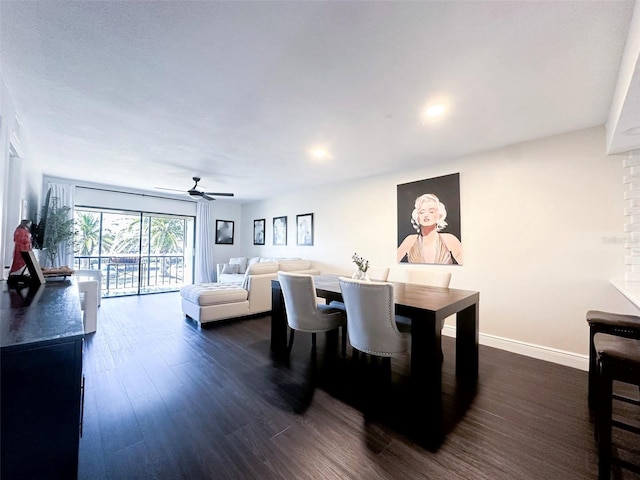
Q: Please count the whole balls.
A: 0